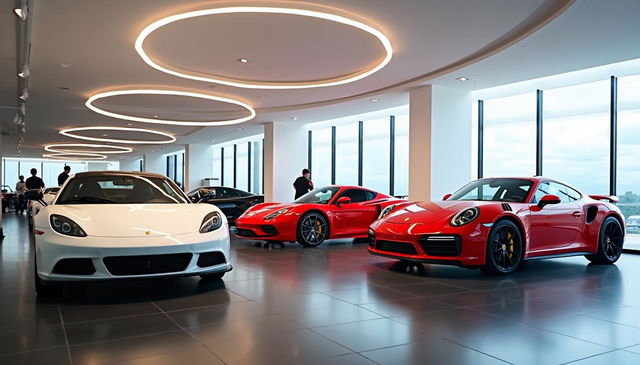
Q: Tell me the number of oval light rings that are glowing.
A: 5